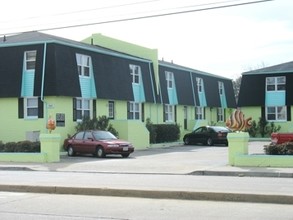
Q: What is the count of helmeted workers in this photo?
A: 0